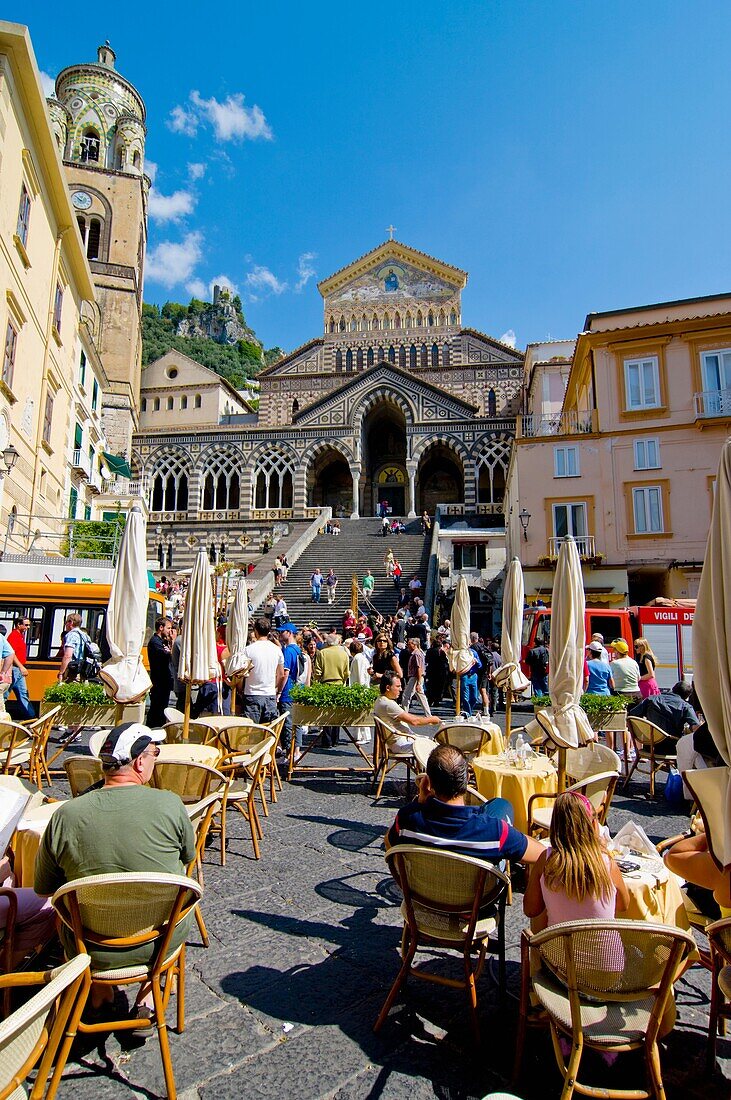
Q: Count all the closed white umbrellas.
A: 7